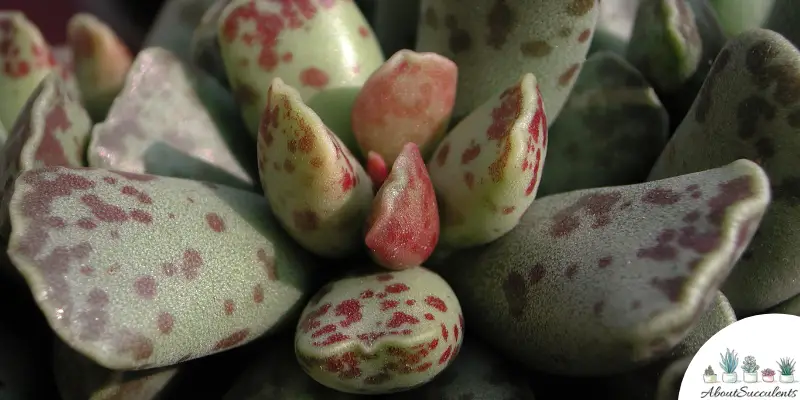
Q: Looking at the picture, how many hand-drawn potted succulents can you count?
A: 5